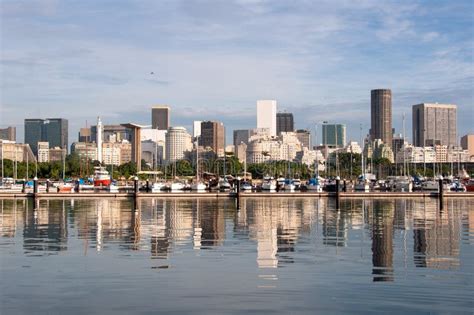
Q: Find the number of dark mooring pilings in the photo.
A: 5